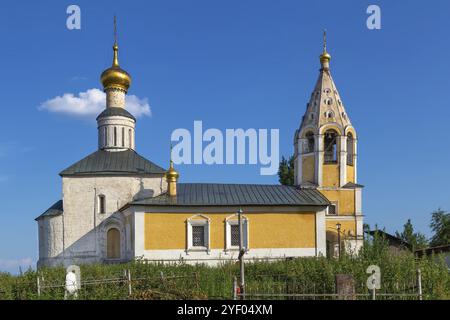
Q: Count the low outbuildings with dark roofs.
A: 2